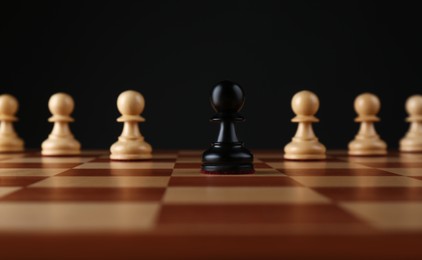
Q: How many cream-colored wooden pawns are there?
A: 6